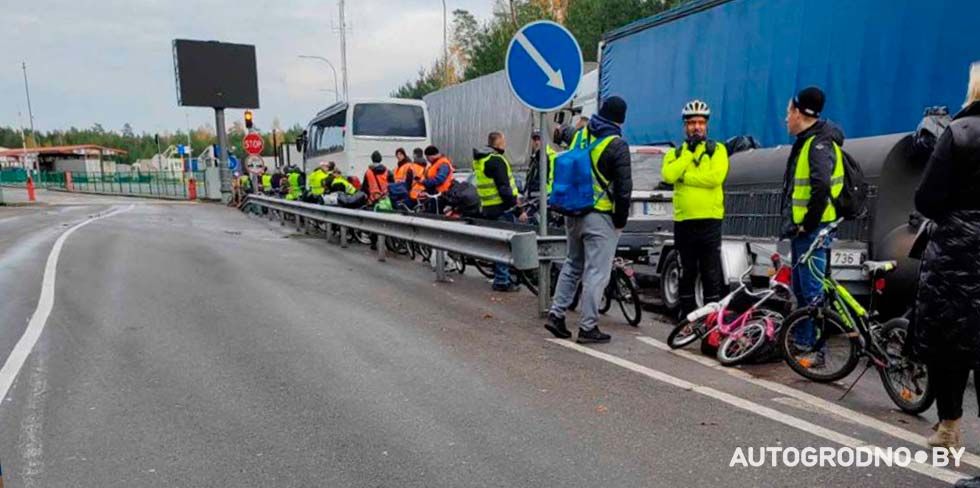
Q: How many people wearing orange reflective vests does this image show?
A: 4